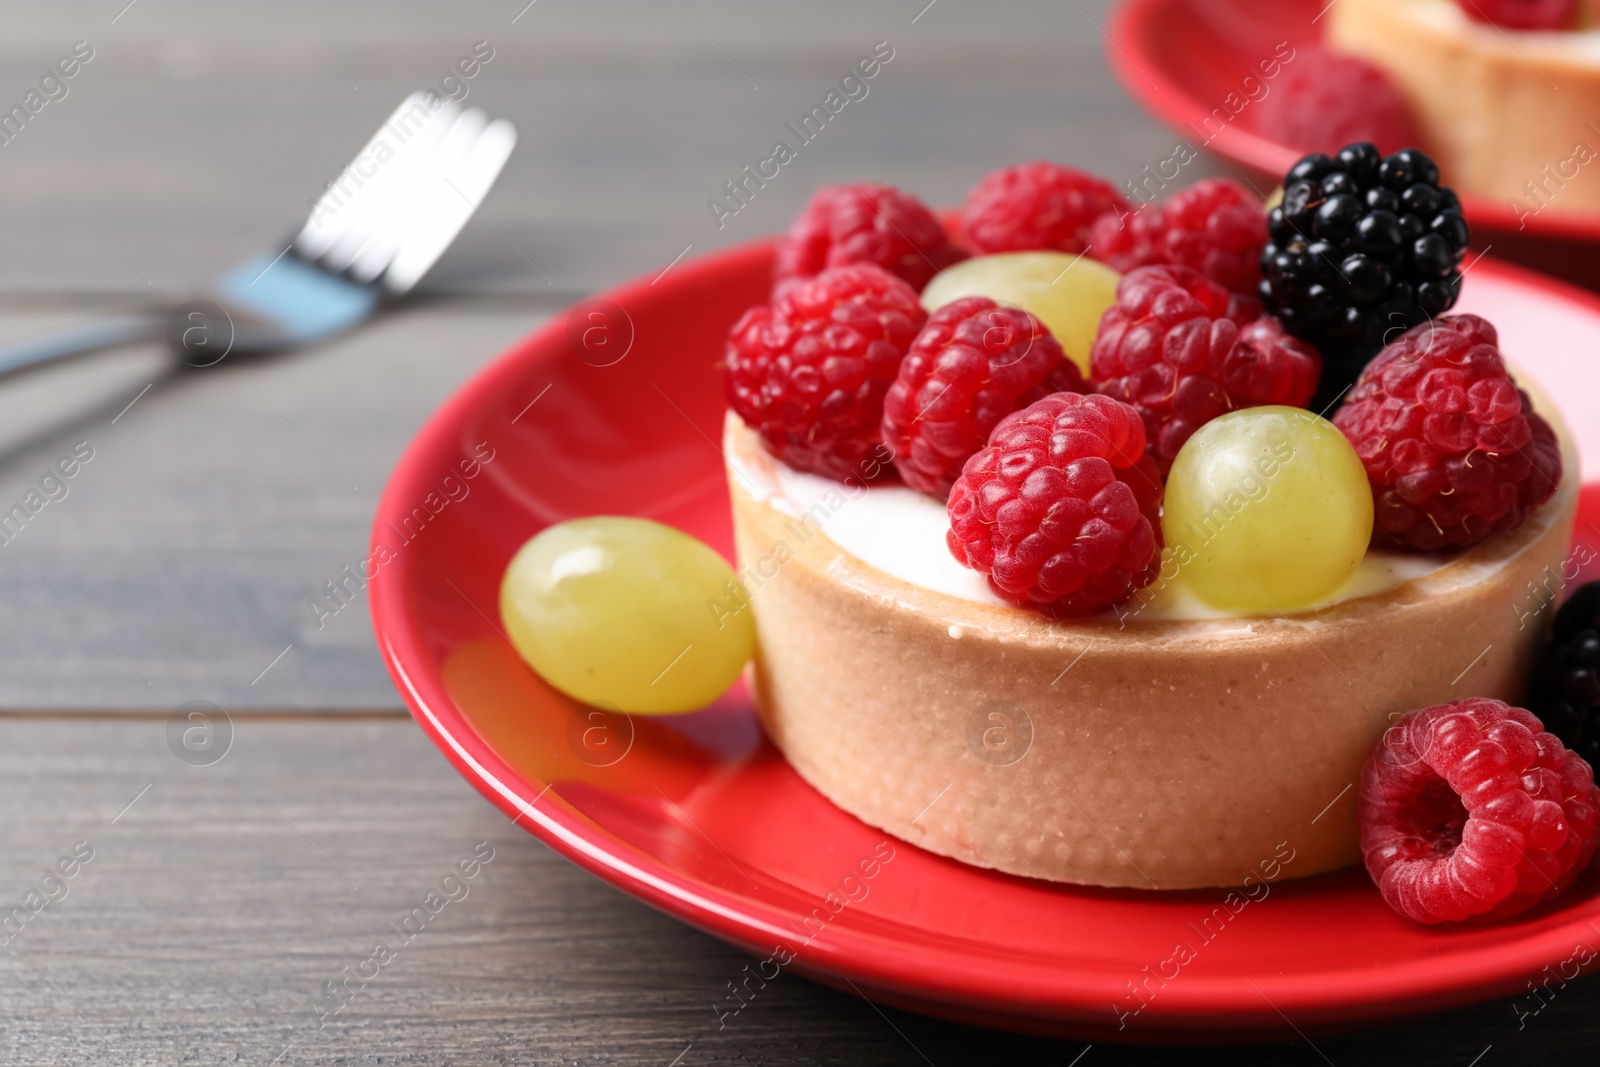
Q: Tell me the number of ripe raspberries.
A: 11